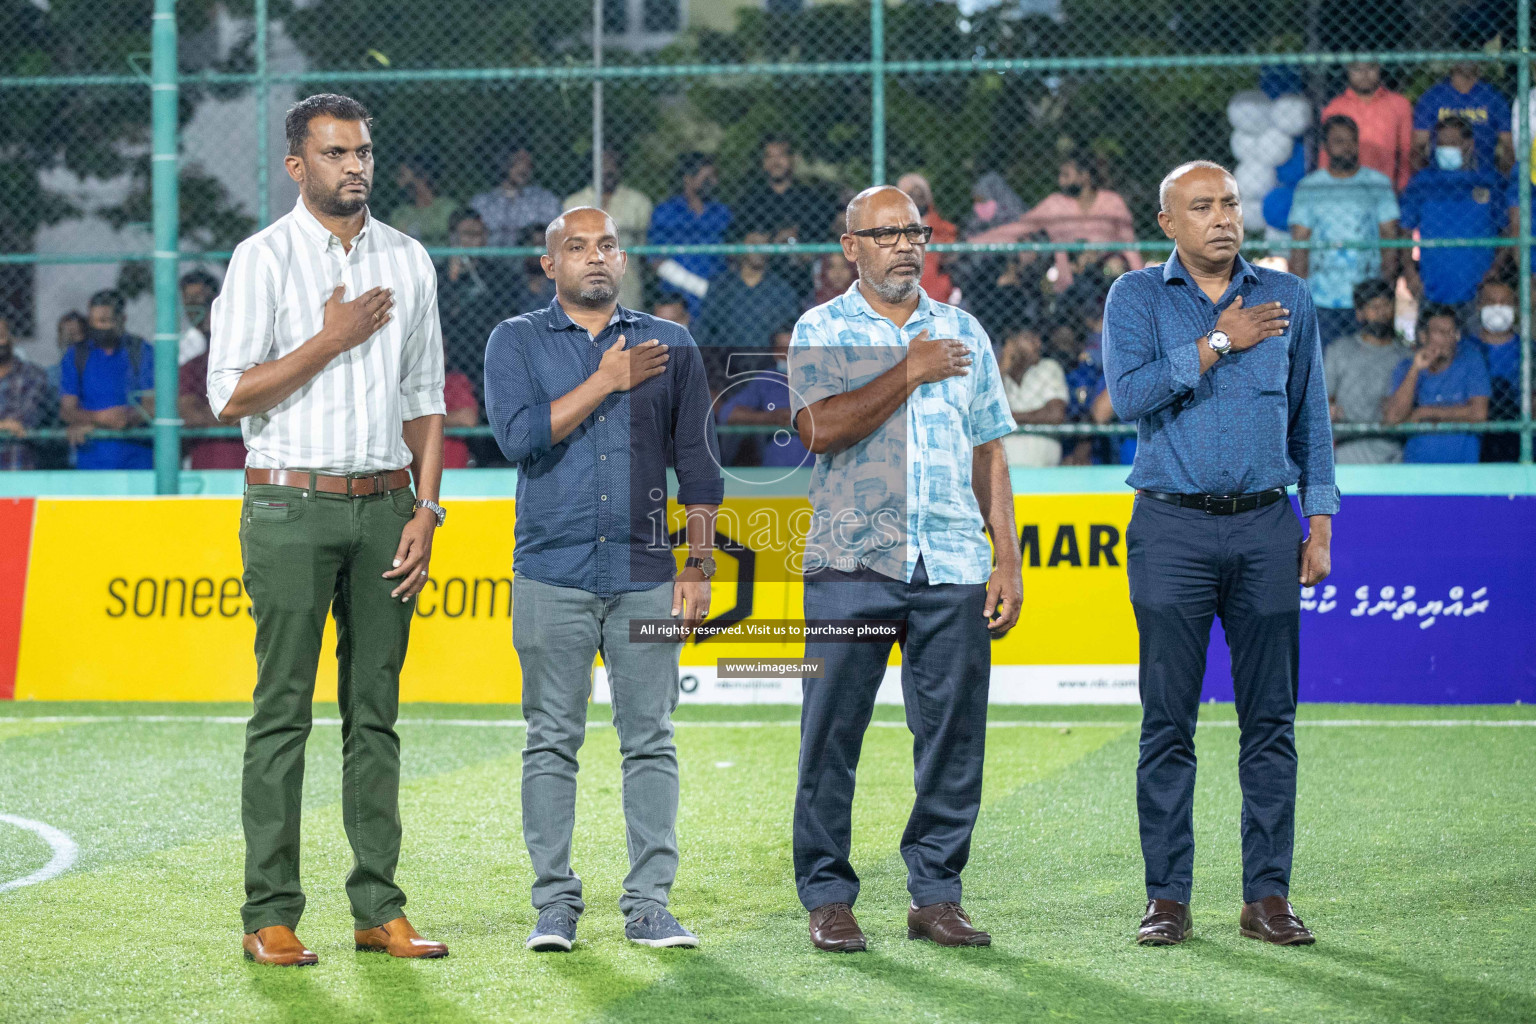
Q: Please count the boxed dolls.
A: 0